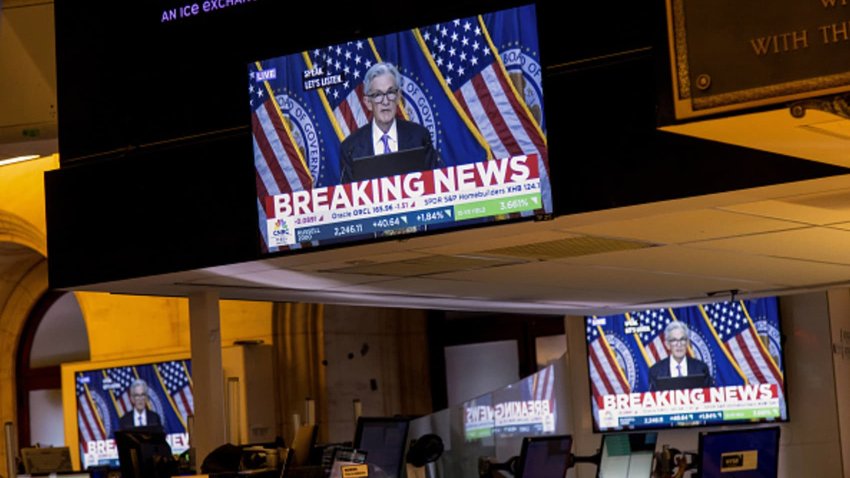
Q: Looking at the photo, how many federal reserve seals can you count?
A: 8